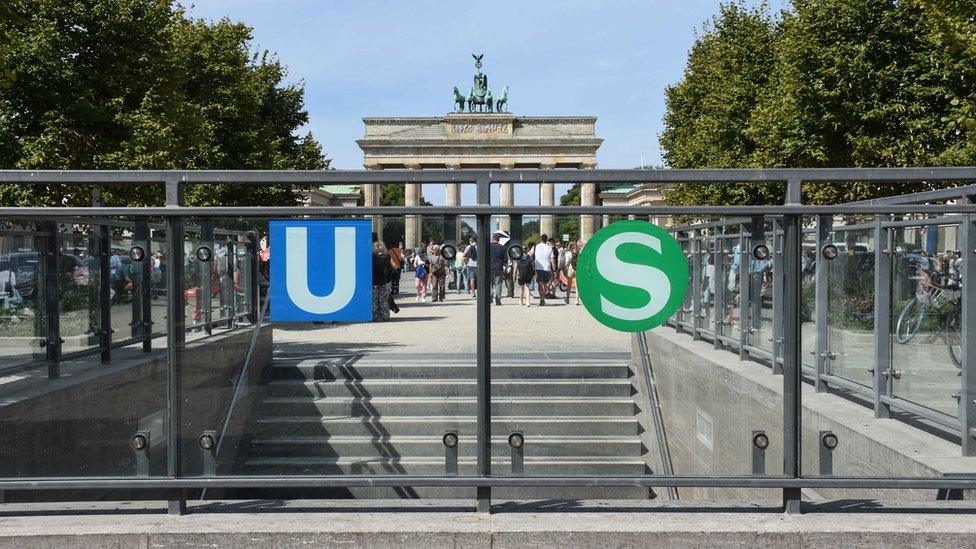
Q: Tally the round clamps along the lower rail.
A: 6